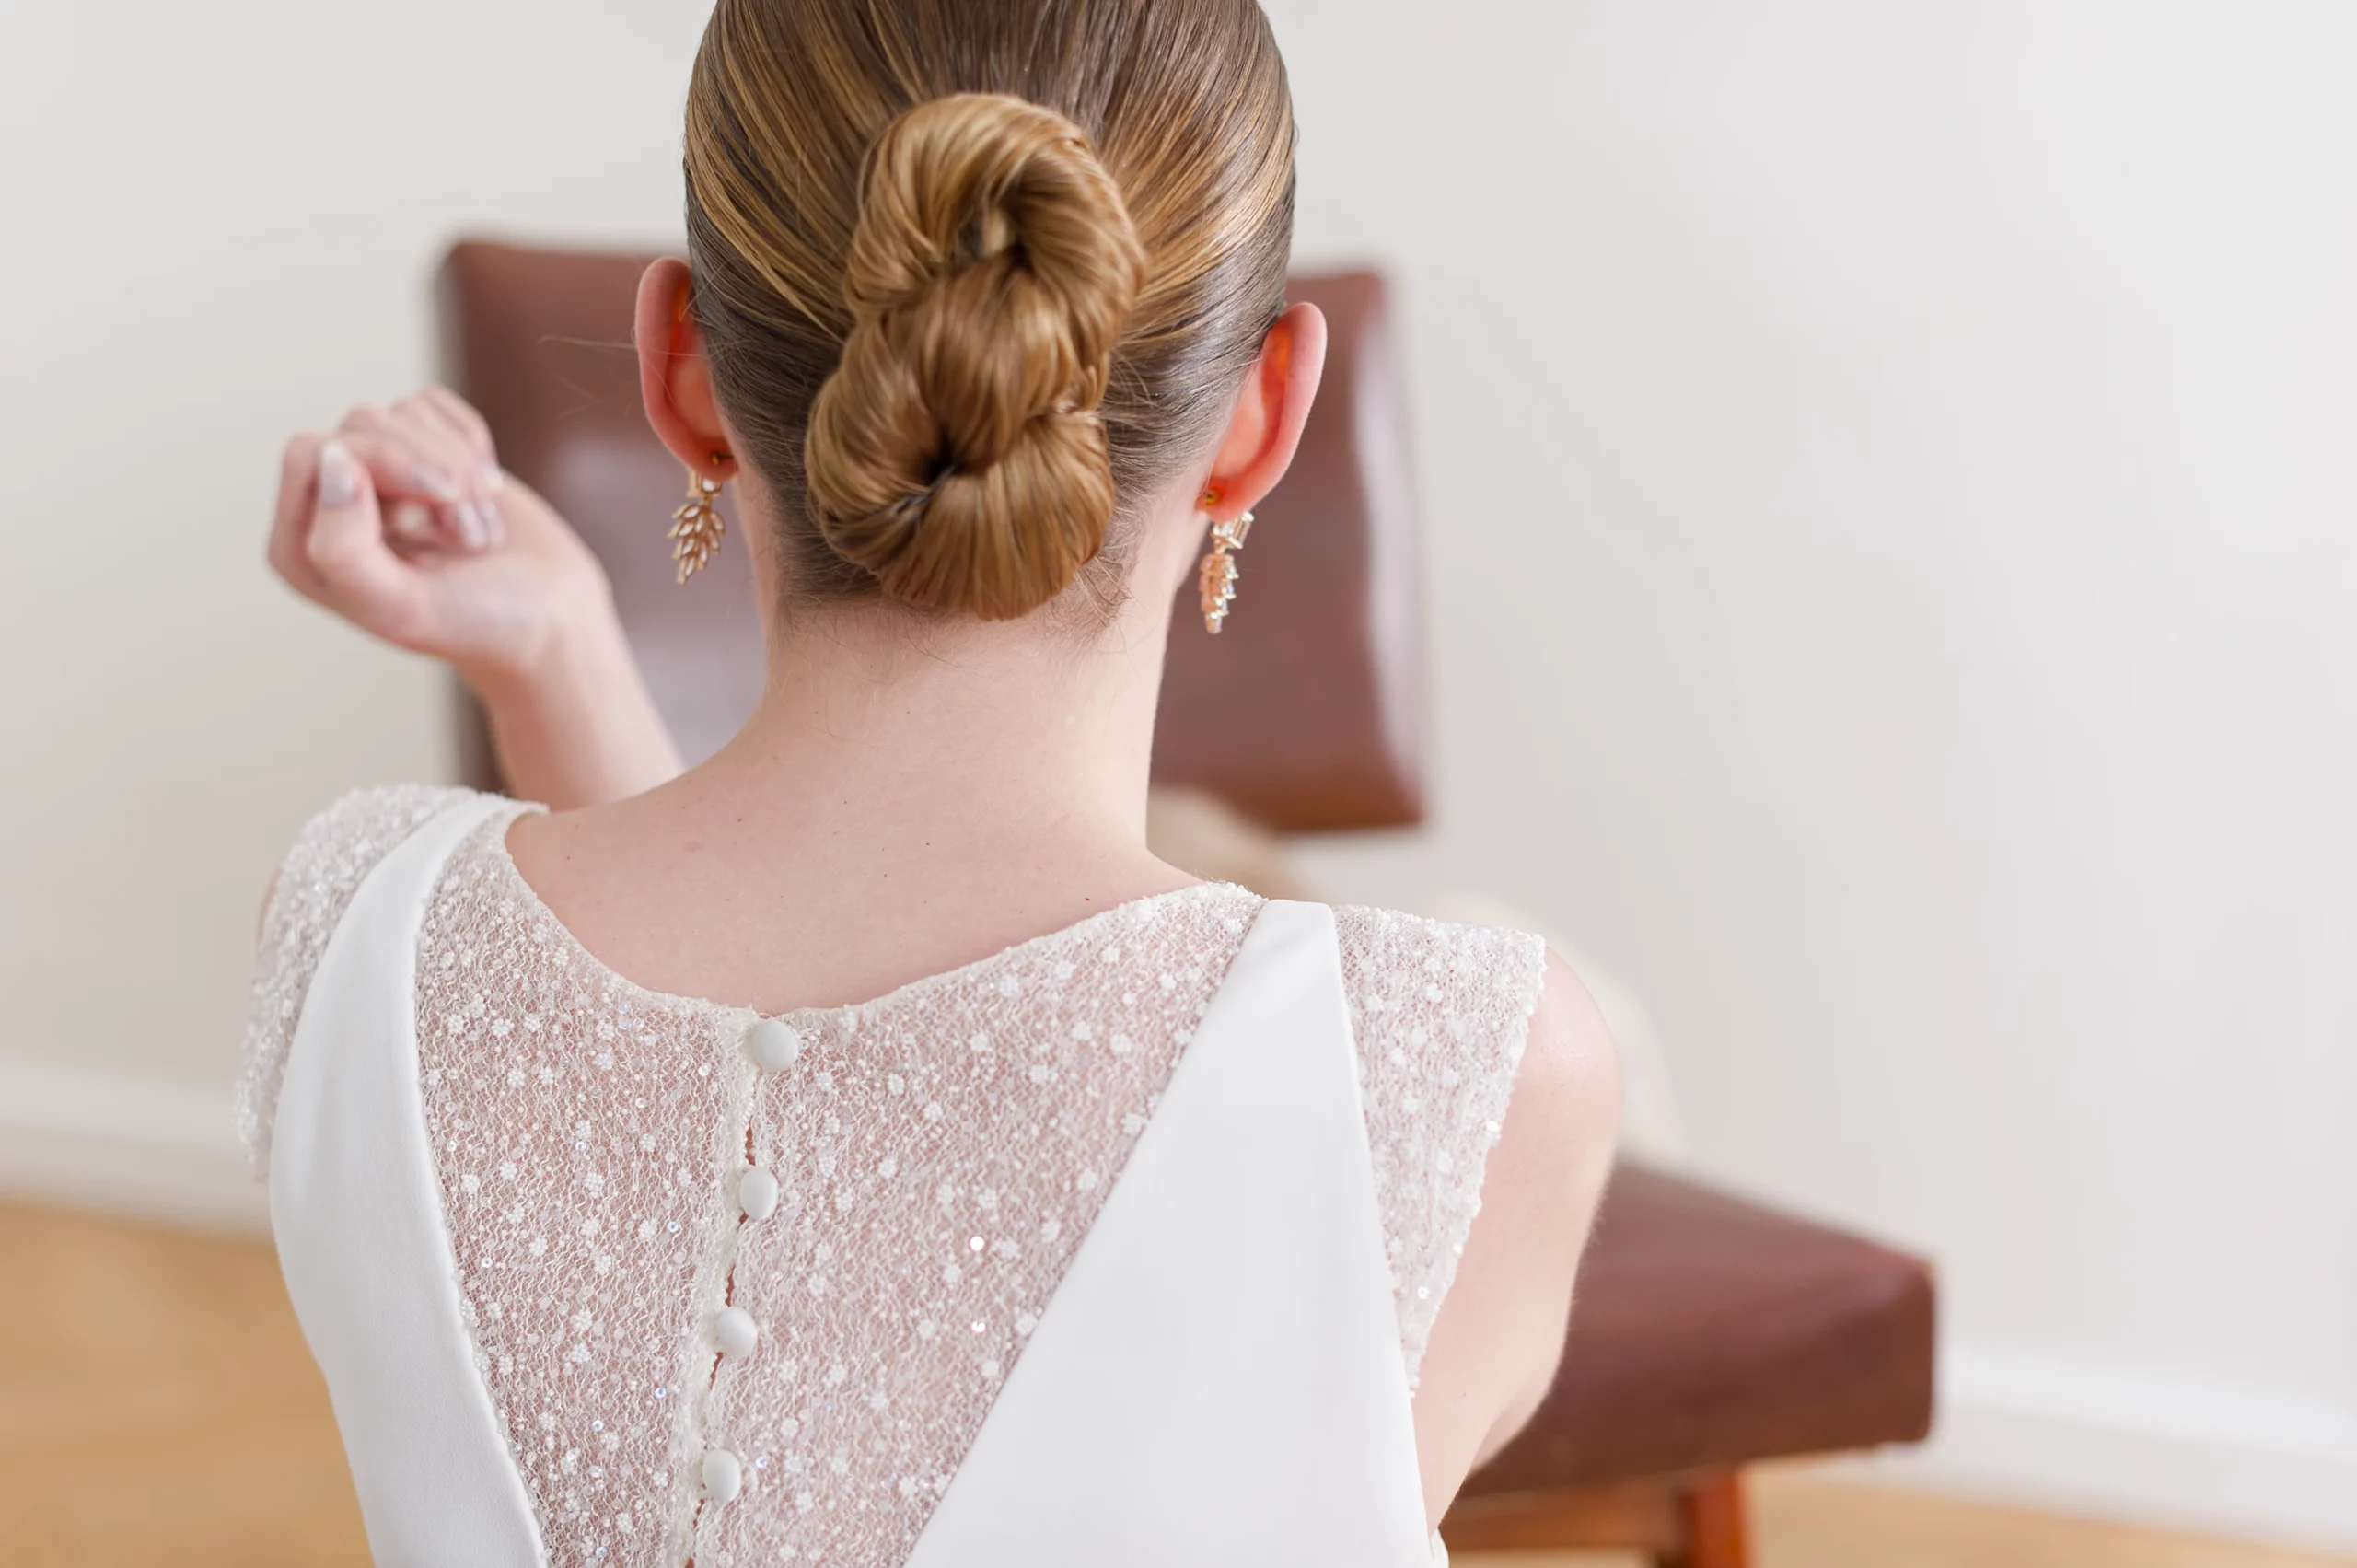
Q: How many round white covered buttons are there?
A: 4